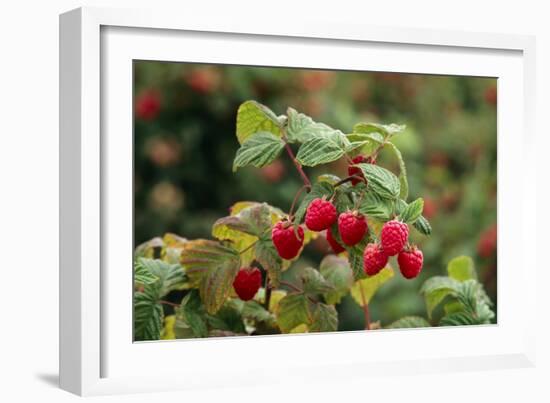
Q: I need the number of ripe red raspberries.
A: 9